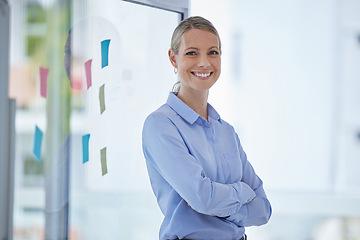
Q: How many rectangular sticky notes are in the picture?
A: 7